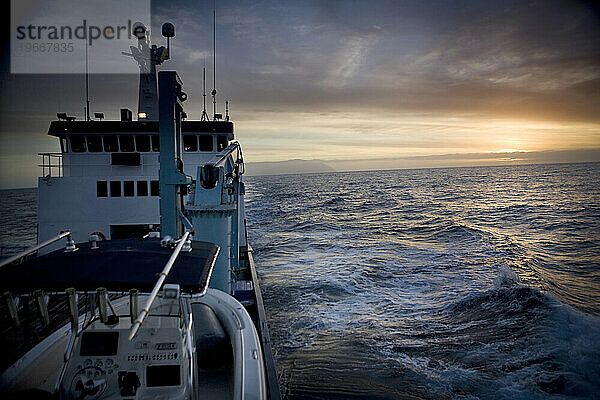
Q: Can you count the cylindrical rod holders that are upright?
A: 5